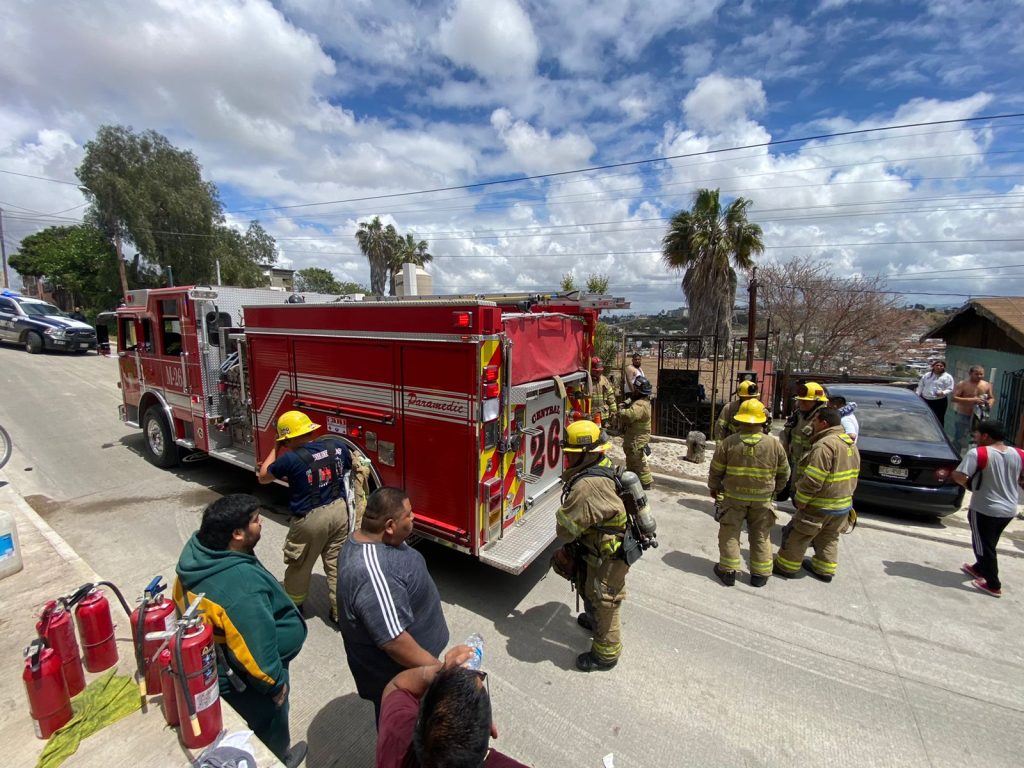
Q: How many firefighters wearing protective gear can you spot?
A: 8